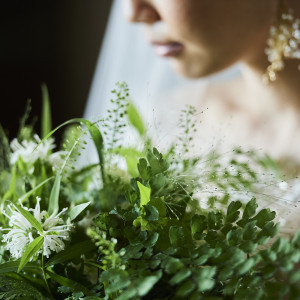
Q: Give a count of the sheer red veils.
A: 0